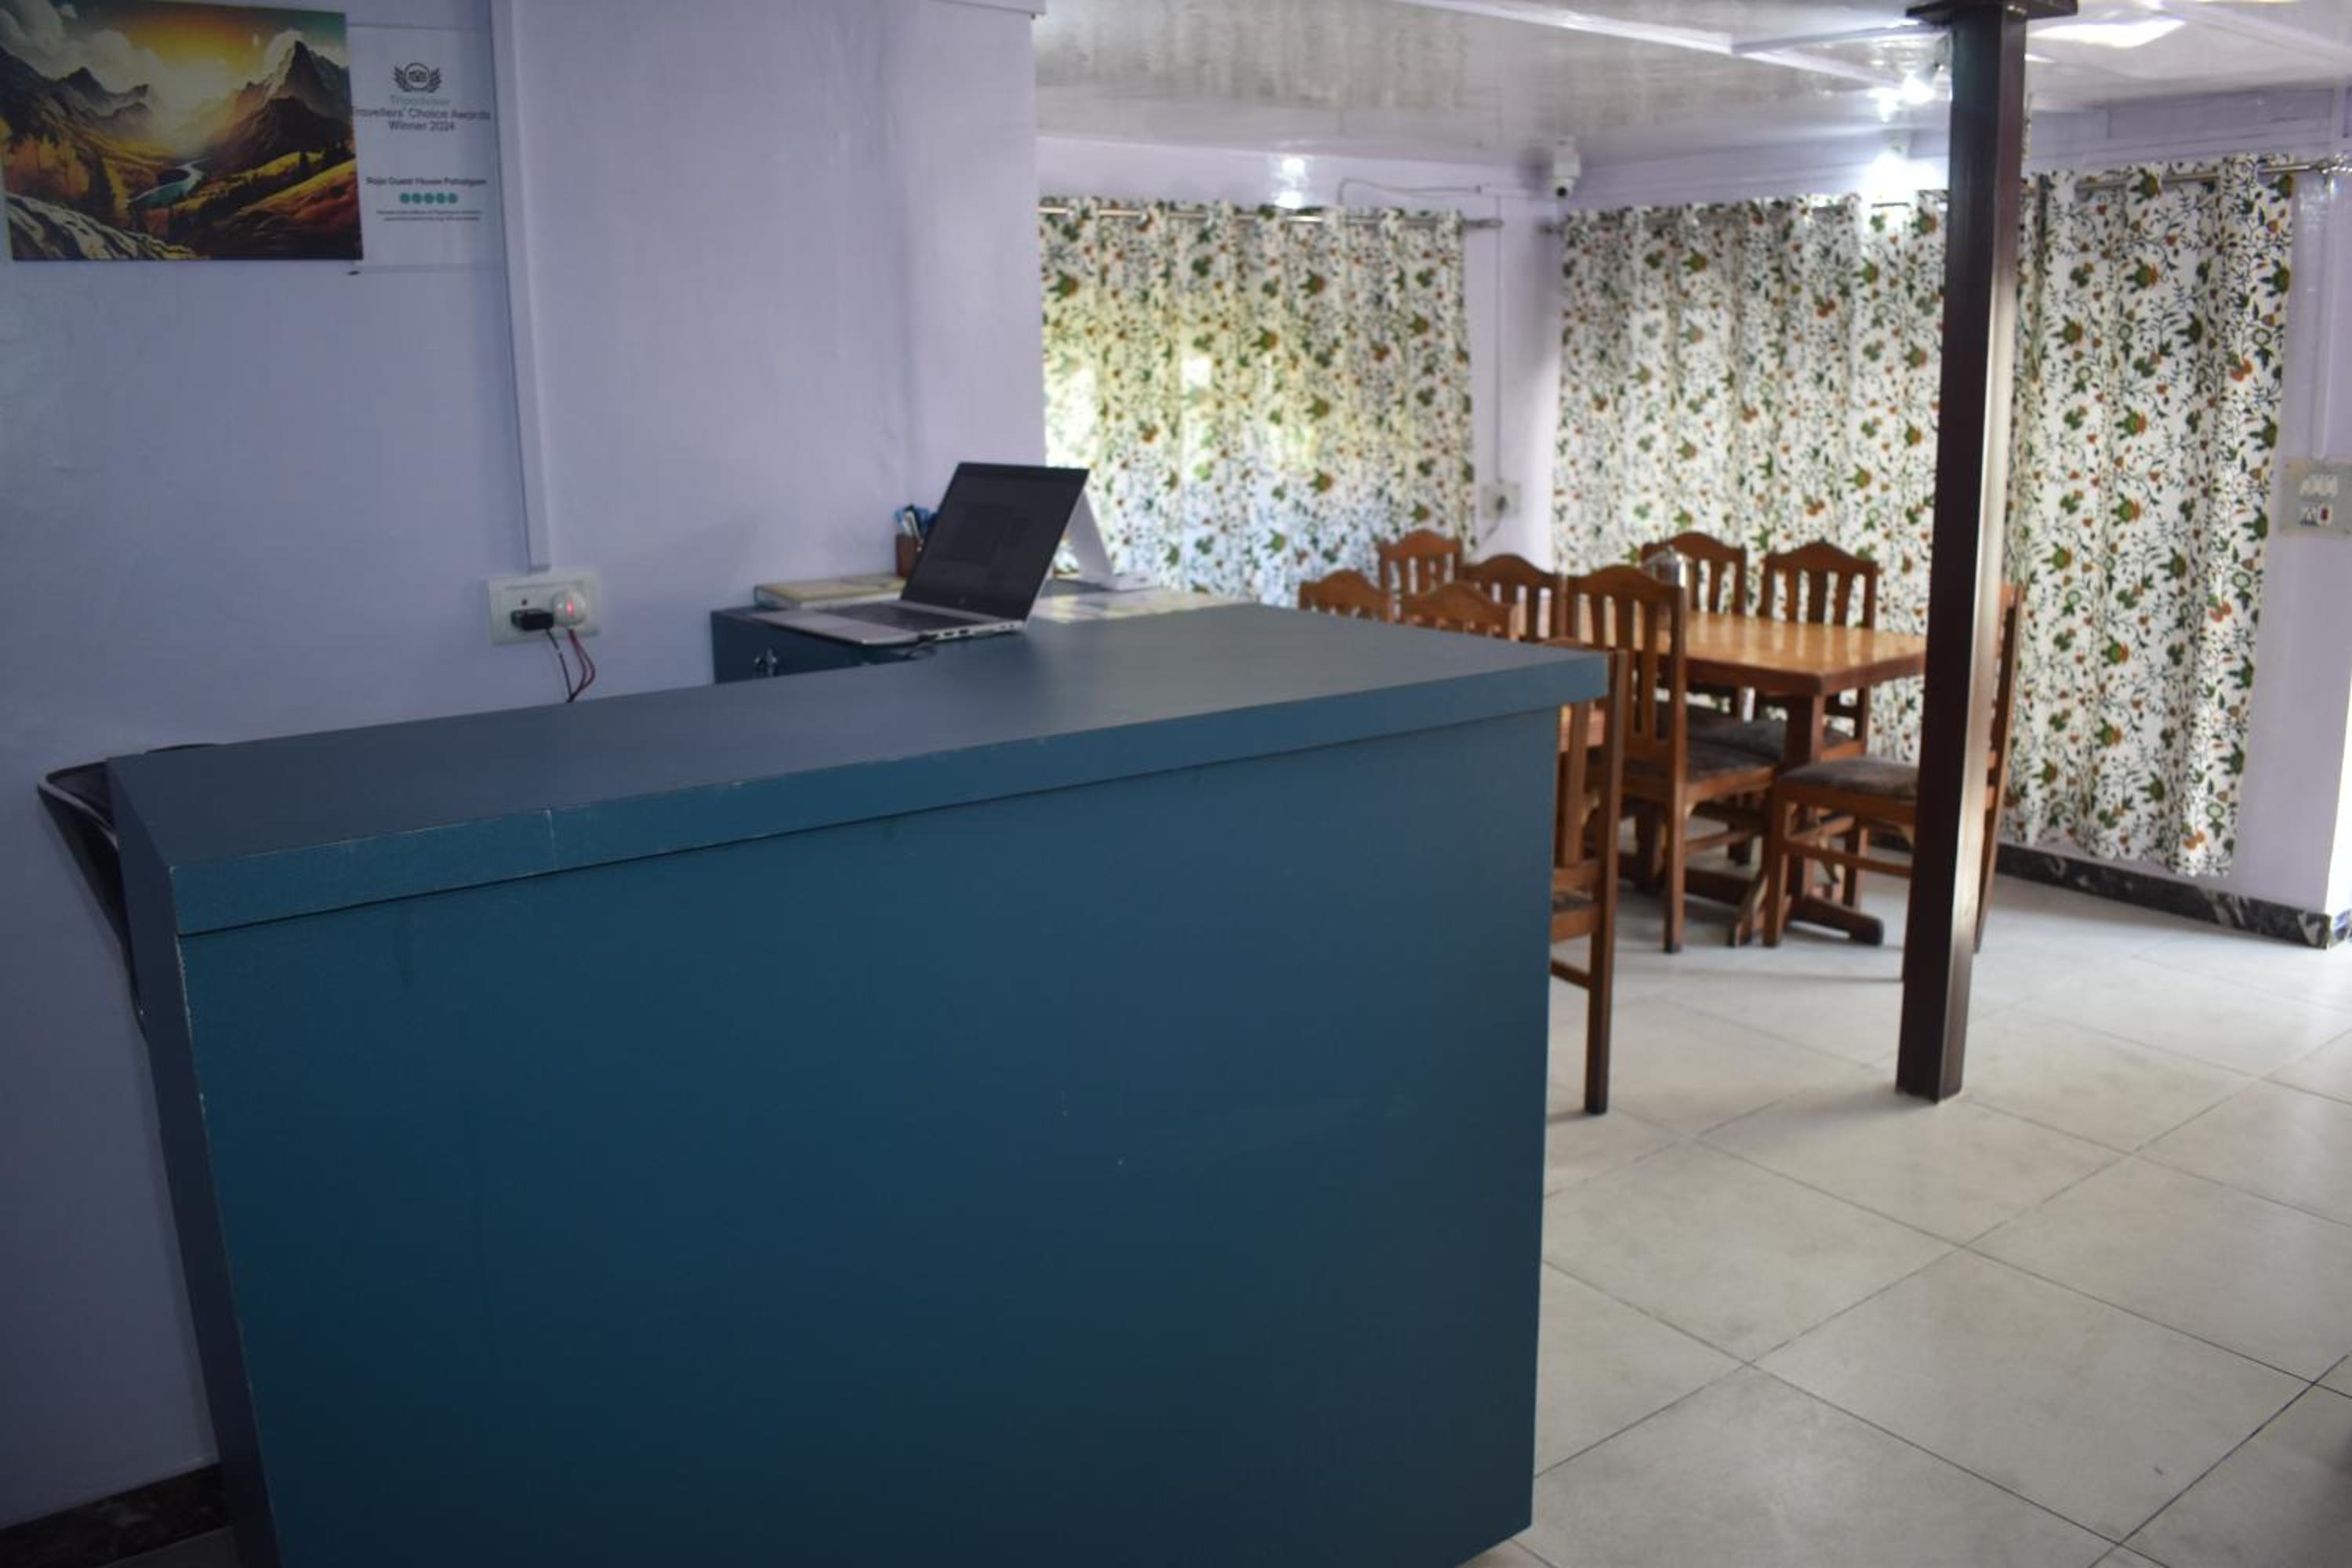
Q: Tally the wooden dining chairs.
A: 9